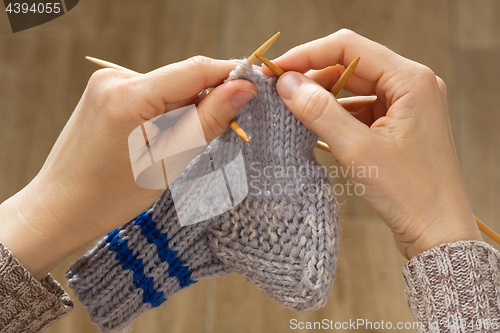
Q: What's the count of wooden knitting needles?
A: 5